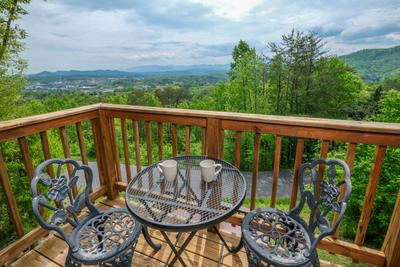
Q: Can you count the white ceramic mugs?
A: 2